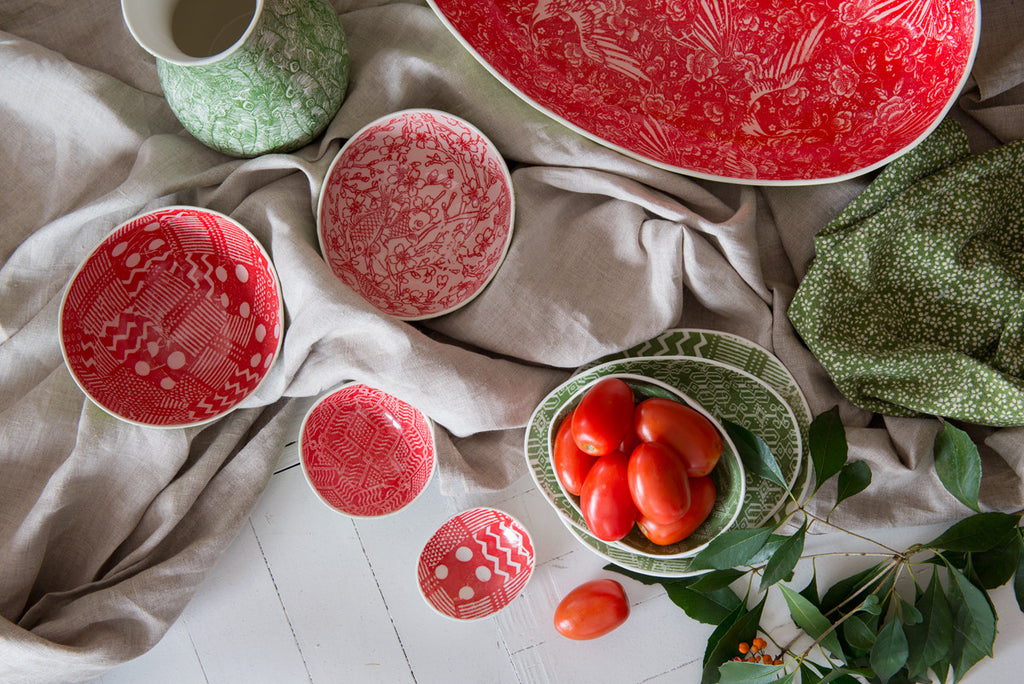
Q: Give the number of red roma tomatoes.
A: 8